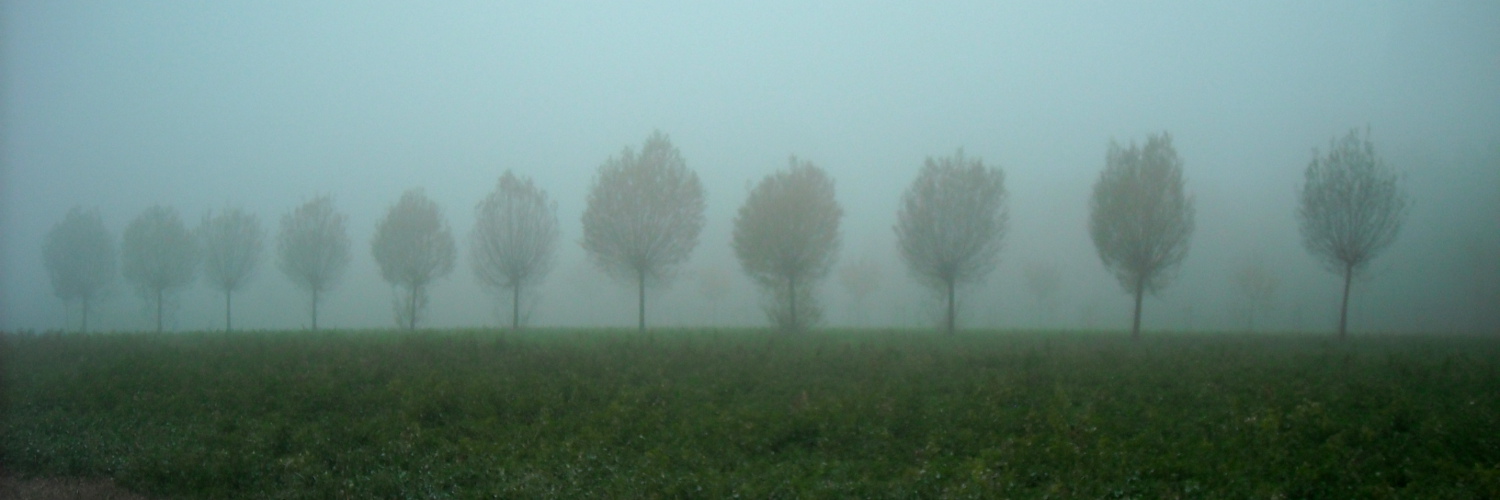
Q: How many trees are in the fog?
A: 11